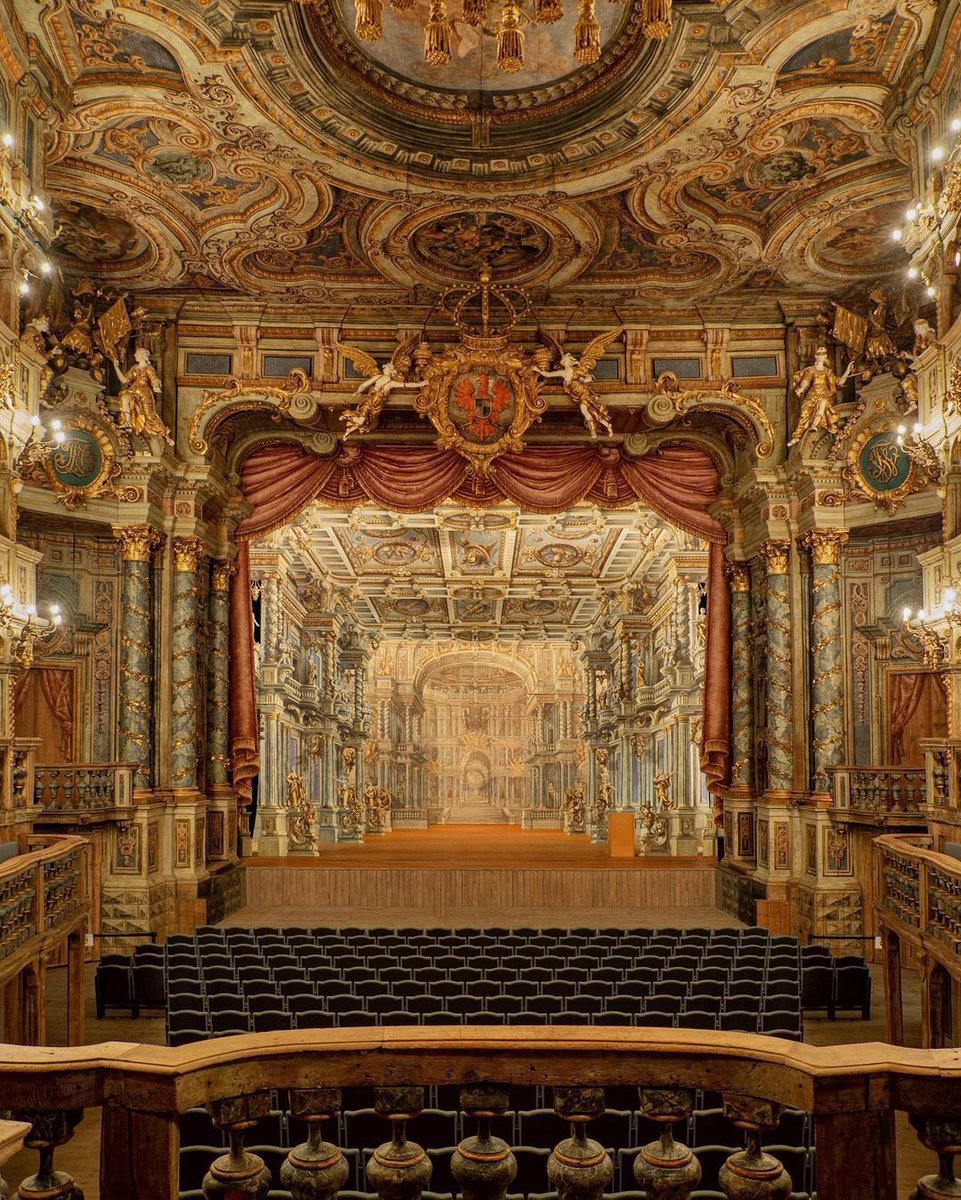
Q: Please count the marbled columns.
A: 6